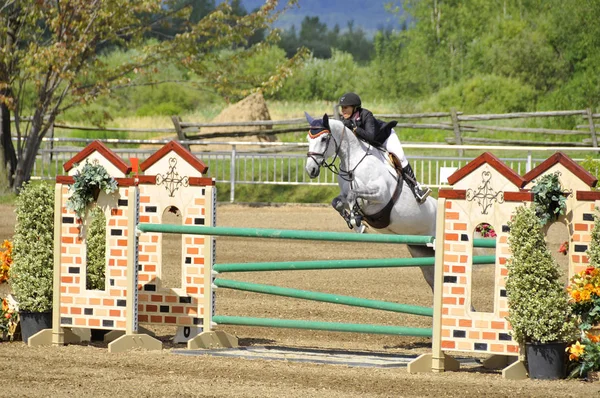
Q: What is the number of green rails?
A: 4